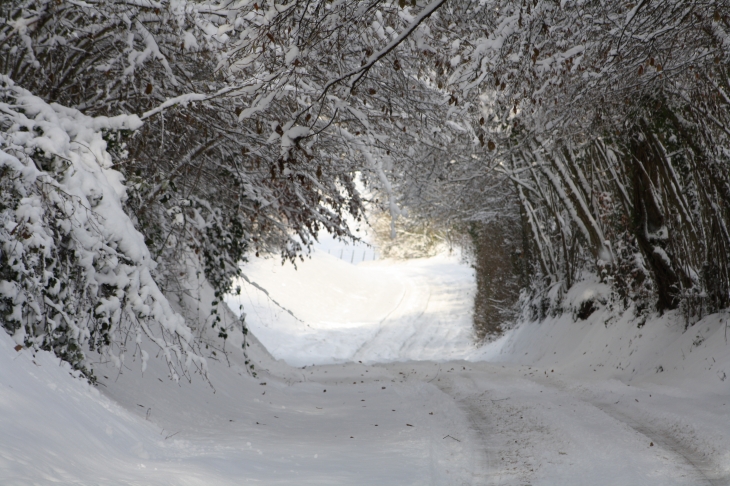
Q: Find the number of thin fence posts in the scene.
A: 5